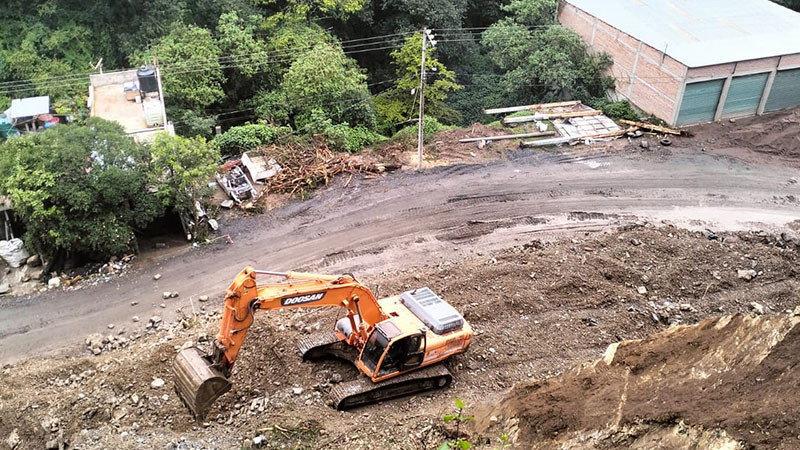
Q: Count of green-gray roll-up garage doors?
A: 3